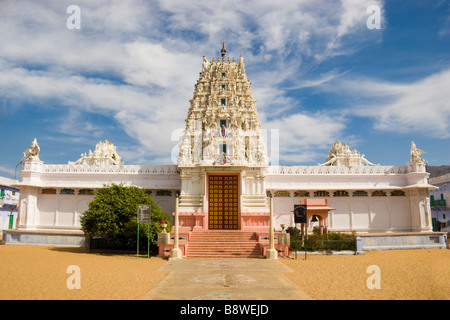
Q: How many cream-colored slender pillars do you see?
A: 2